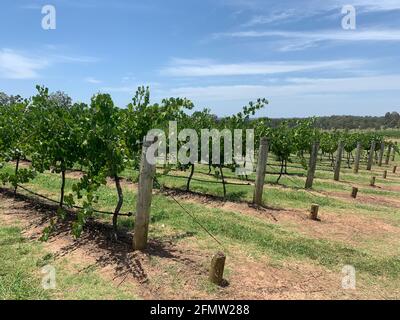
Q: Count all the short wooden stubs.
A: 6